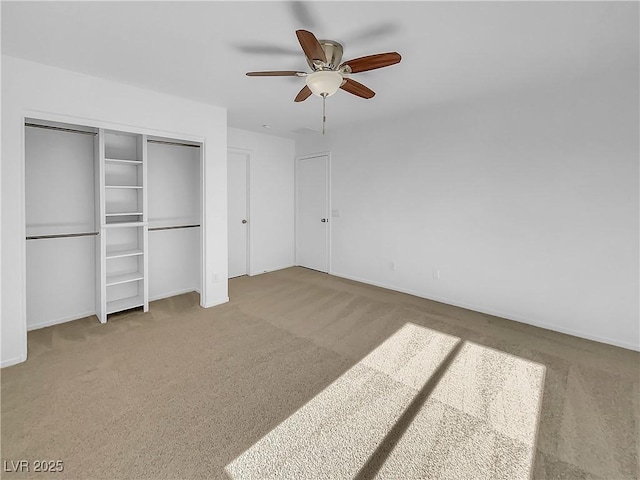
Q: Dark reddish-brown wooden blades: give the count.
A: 5